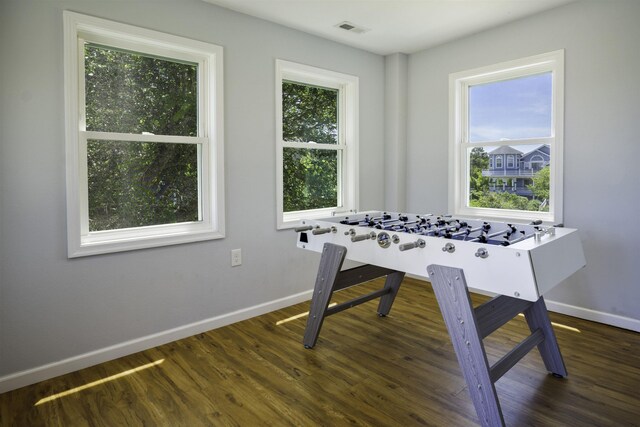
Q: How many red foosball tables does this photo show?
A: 0